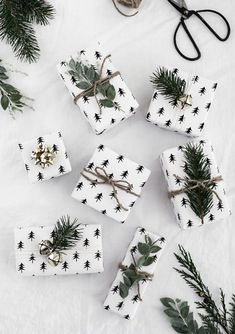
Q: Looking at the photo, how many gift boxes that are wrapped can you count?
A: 7